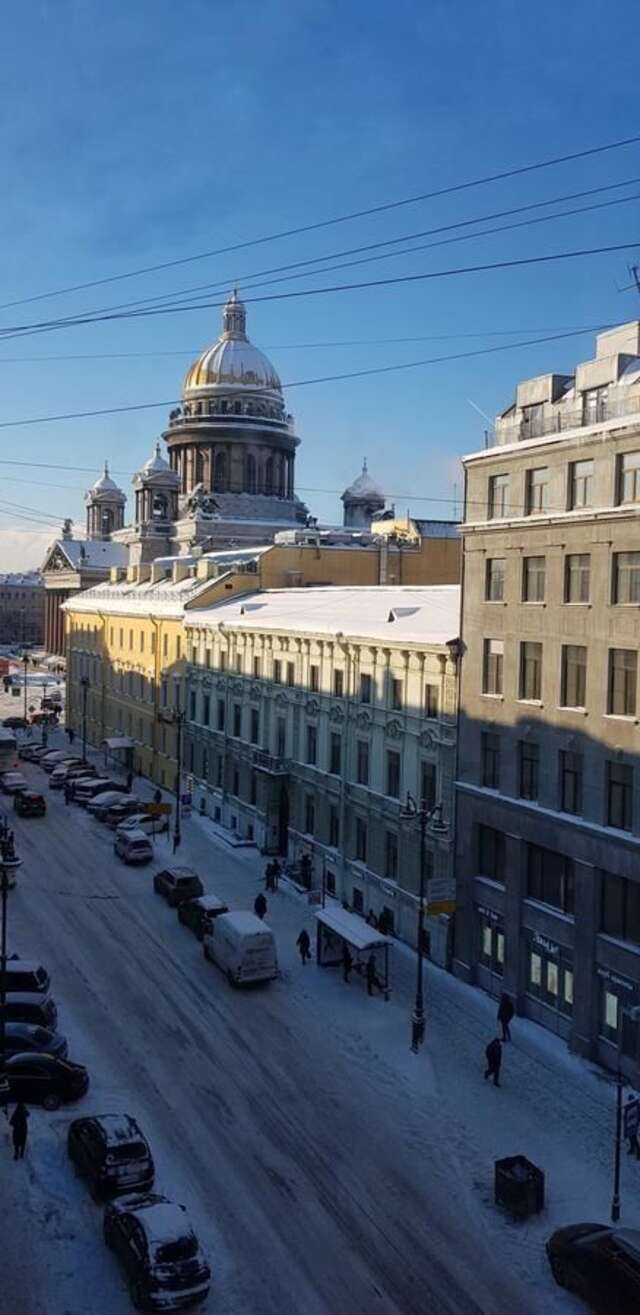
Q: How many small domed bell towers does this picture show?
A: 3